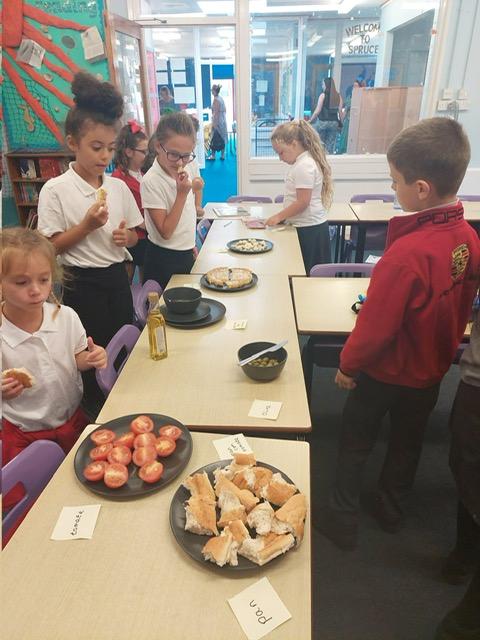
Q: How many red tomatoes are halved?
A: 12